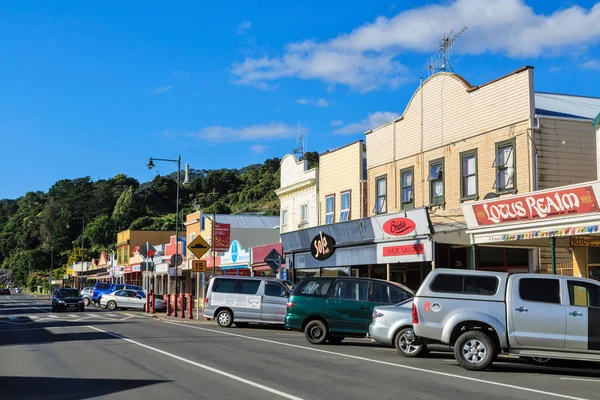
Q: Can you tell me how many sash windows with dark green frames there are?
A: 5